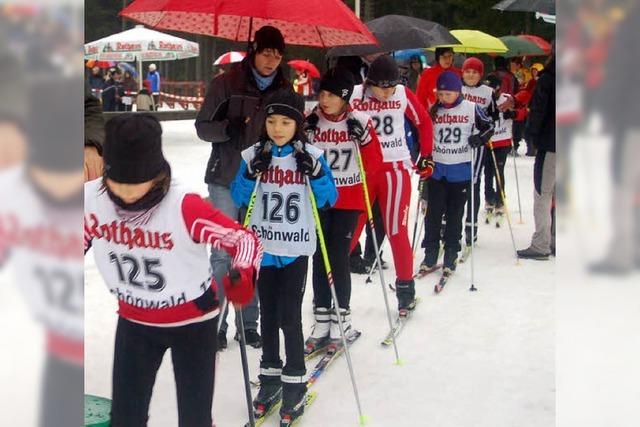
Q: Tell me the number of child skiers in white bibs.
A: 7